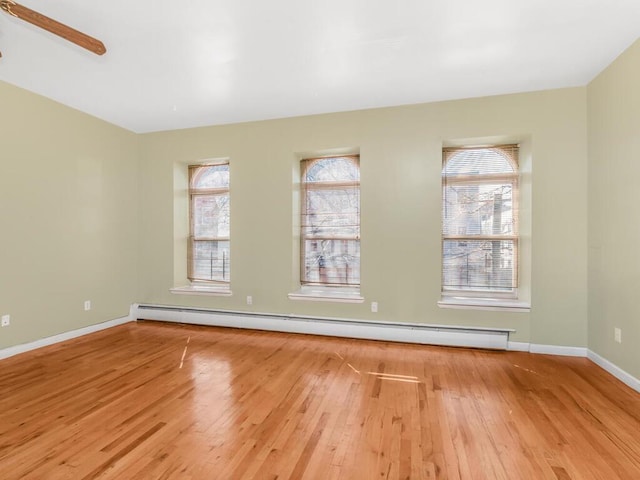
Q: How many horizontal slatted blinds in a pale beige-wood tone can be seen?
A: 3